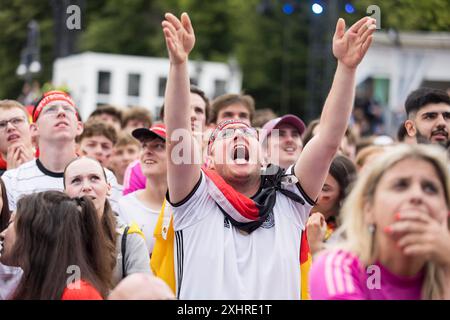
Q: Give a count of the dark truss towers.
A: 2